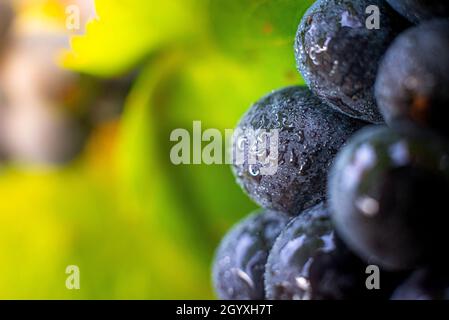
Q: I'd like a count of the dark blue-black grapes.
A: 8